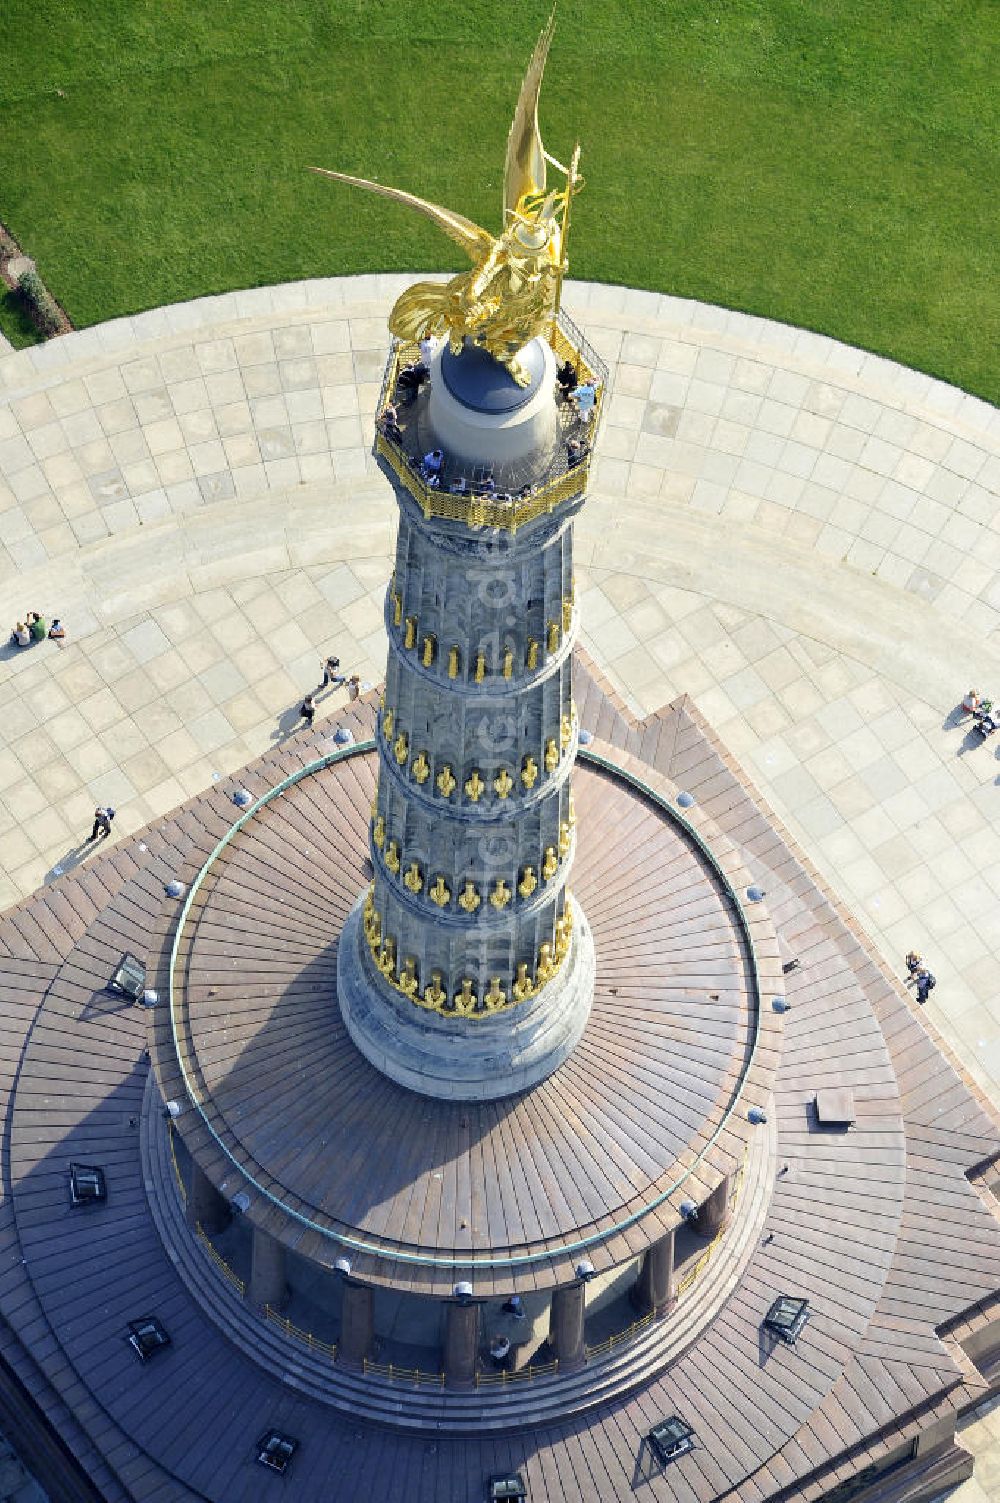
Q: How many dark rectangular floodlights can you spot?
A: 7